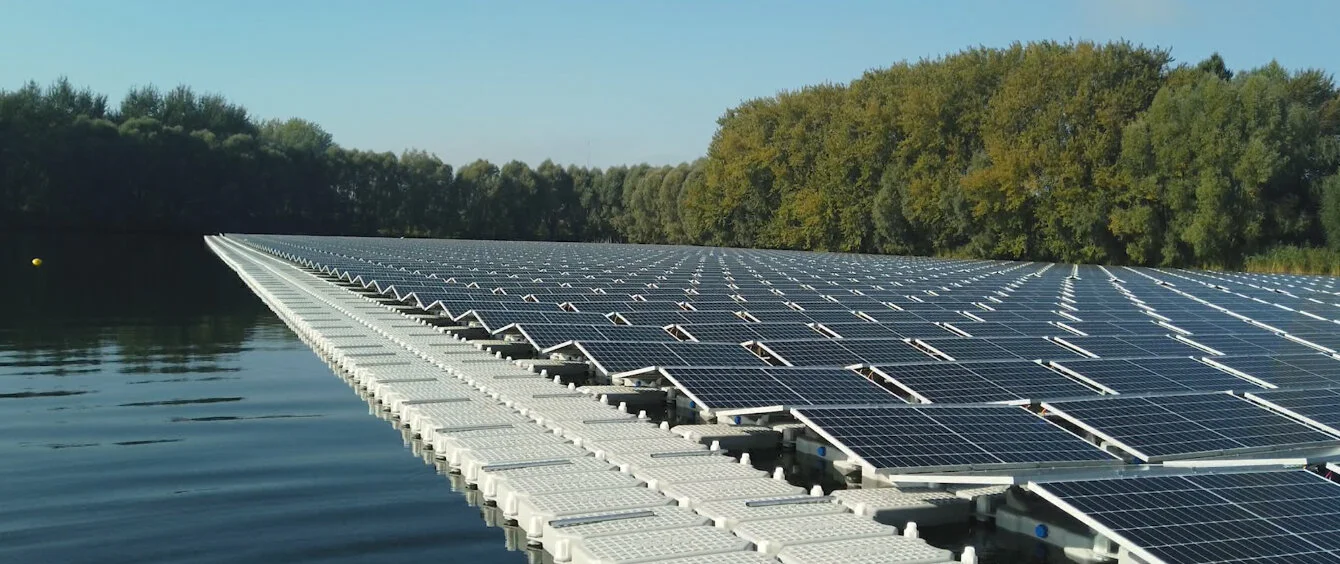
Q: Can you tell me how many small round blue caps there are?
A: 5